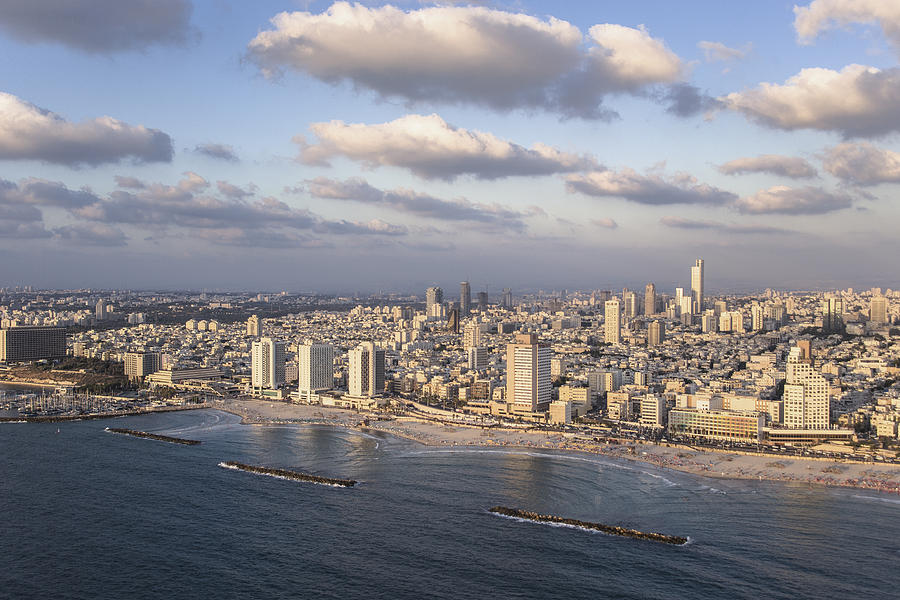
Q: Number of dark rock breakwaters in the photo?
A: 3